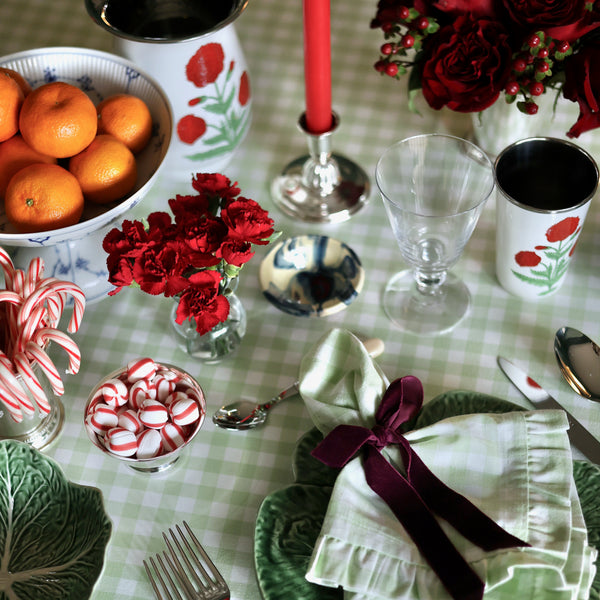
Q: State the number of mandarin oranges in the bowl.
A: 7